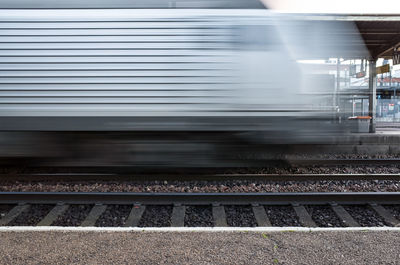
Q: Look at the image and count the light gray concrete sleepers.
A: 10